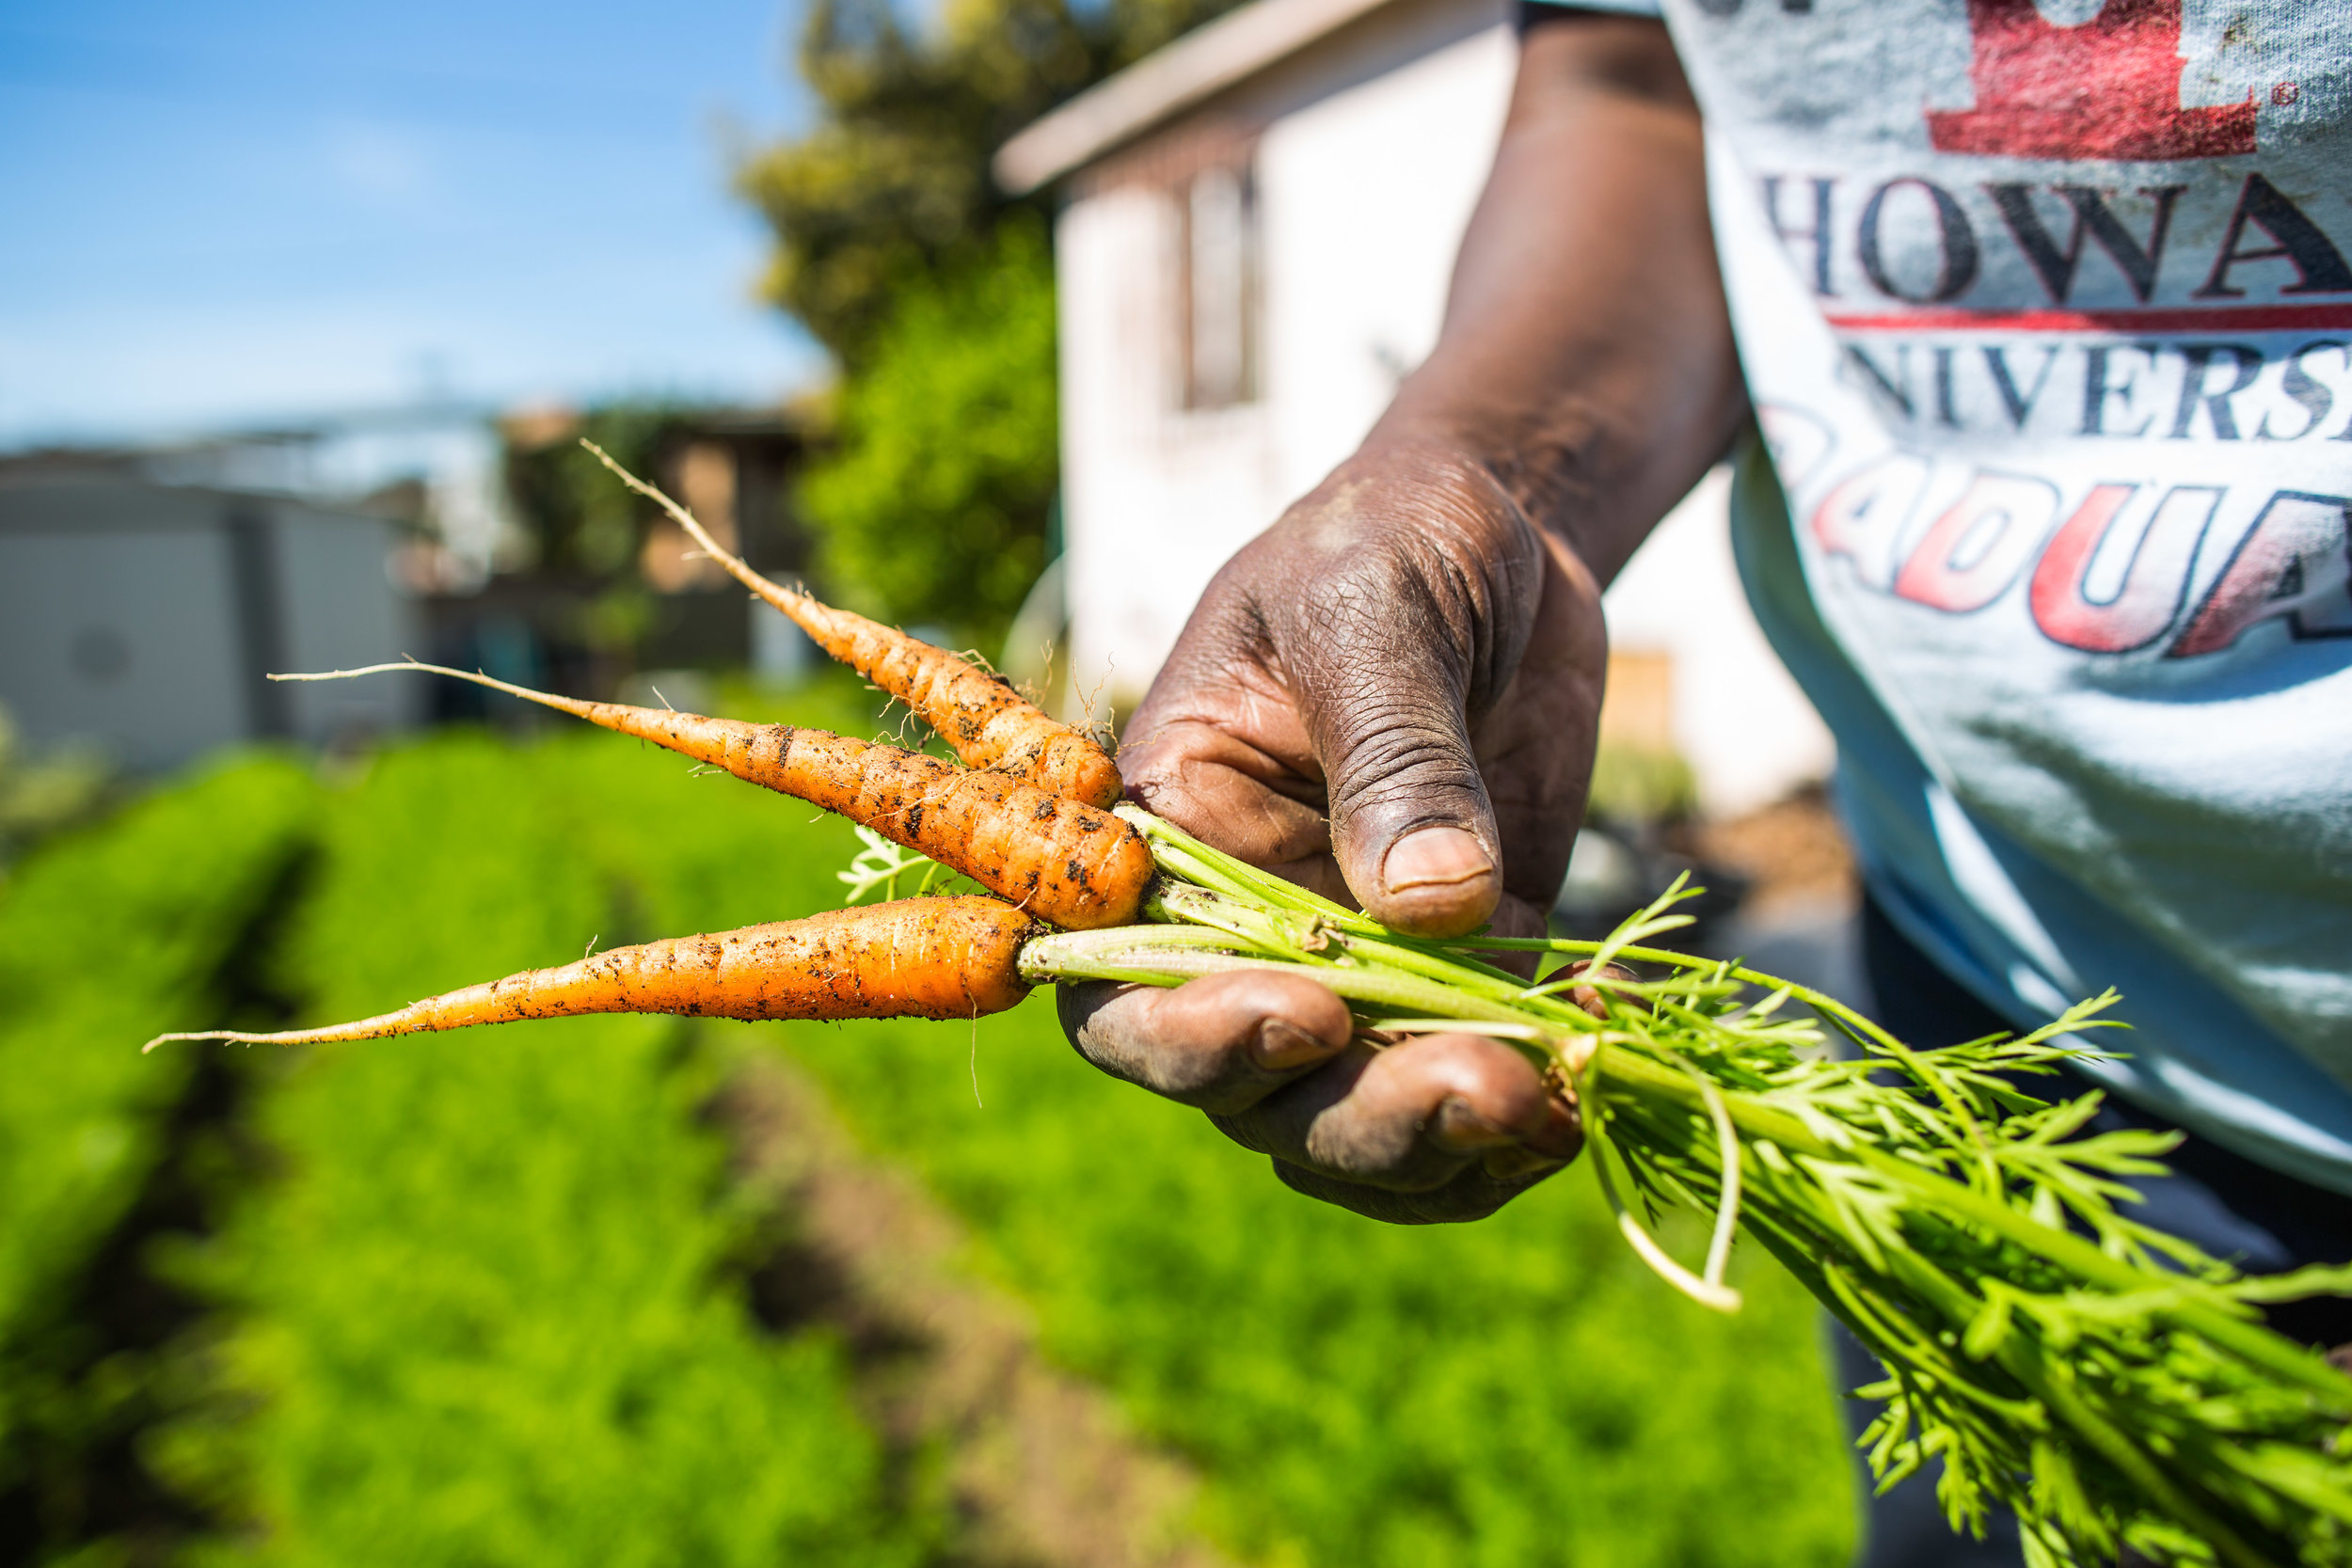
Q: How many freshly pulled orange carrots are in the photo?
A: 3